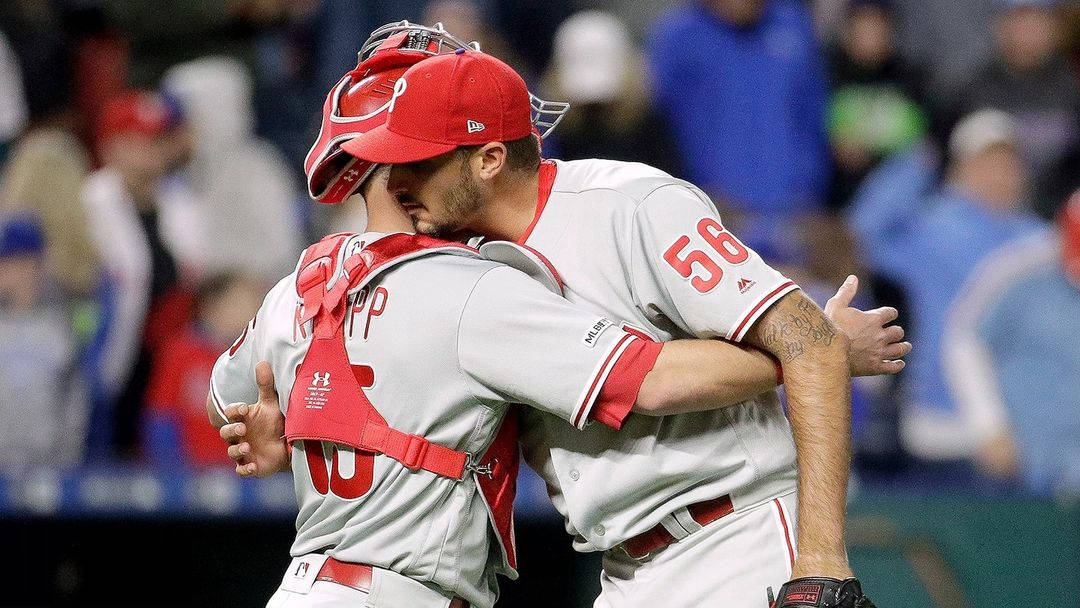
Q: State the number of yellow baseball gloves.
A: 0